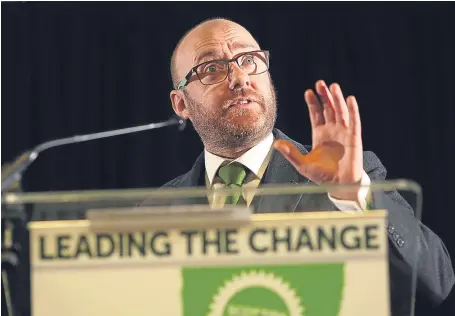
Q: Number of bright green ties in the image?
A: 1